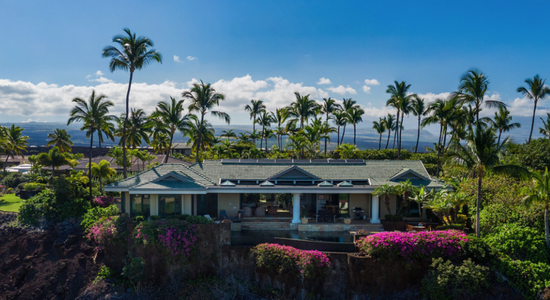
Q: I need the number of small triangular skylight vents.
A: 4